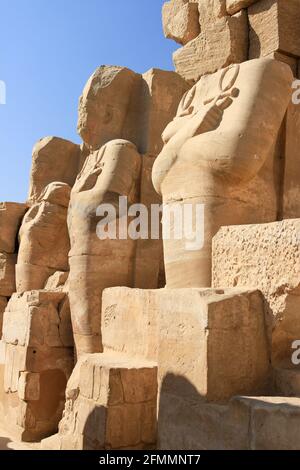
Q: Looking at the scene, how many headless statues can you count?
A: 3